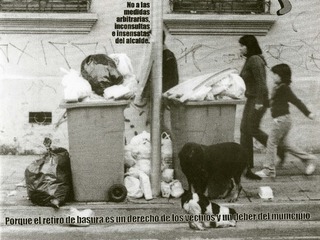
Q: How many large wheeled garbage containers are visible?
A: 2